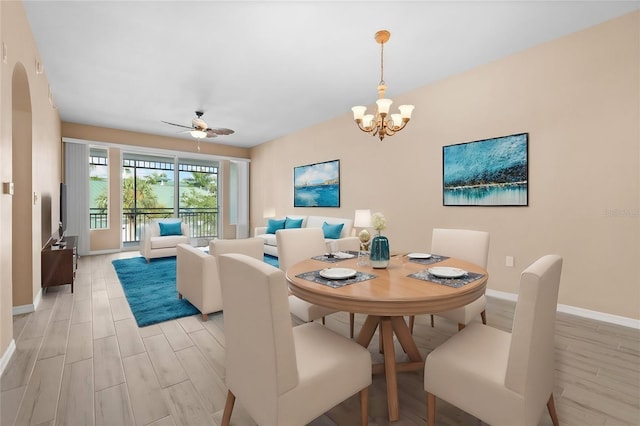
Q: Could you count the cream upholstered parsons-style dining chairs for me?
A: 4